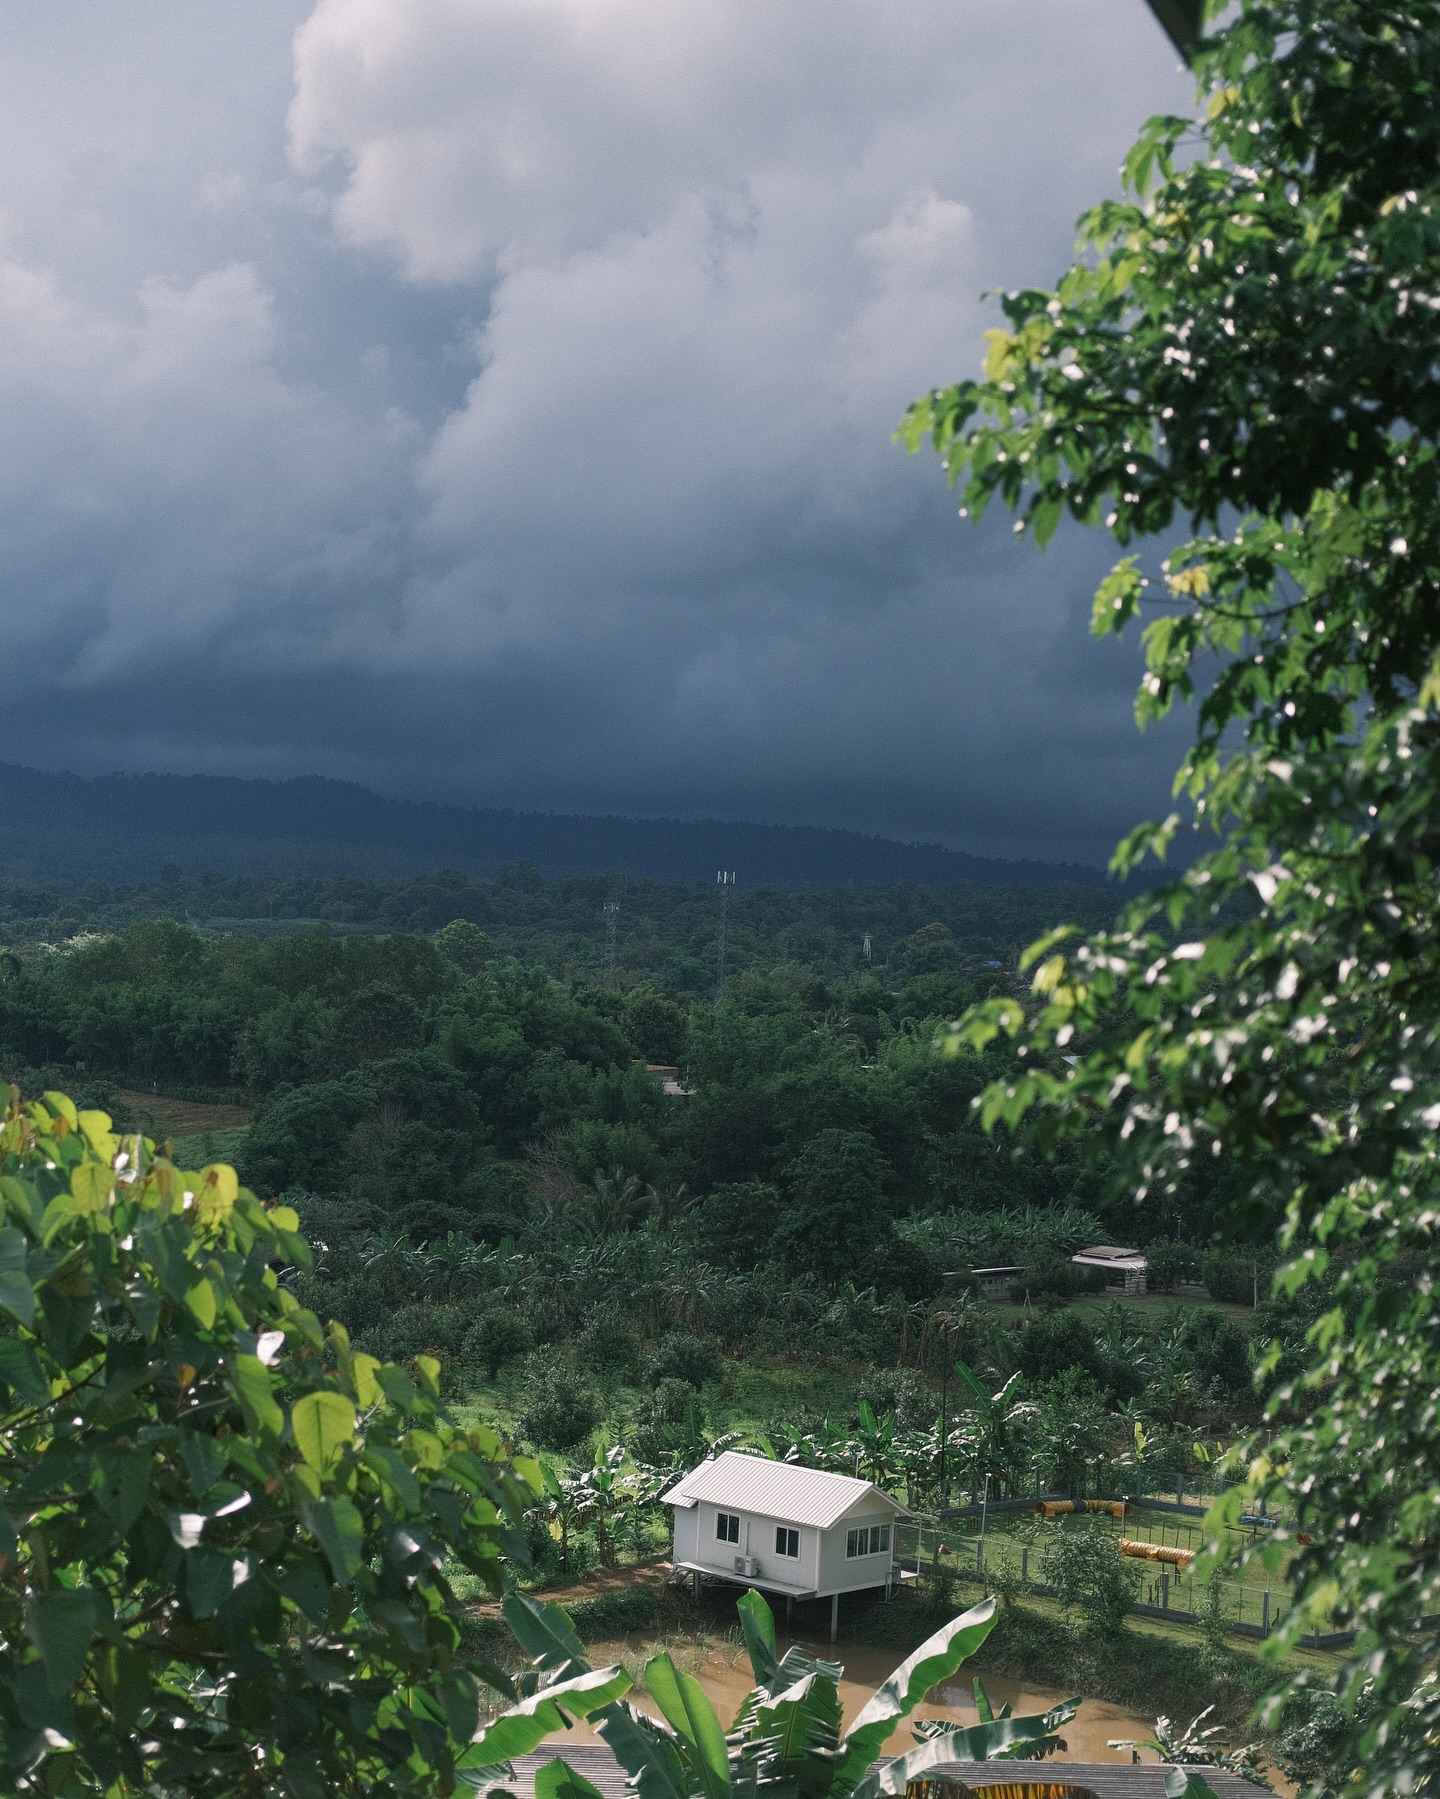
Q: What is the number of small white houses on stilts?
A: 1